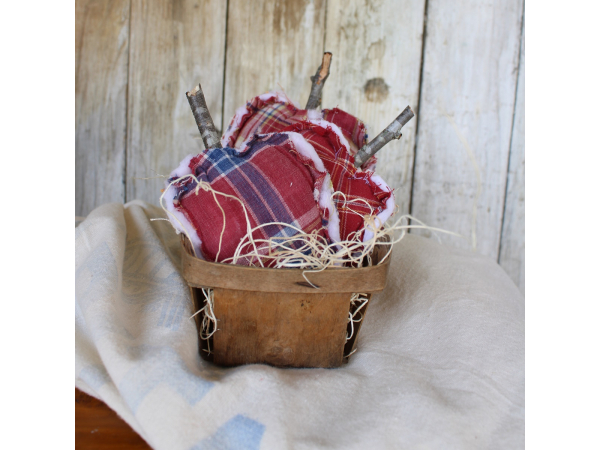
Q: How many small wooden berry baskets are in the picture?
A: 1